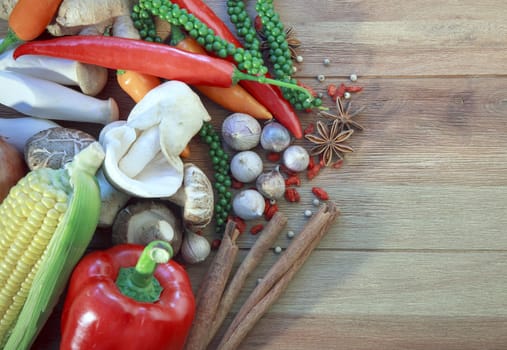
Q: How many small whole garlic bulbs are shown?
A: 7